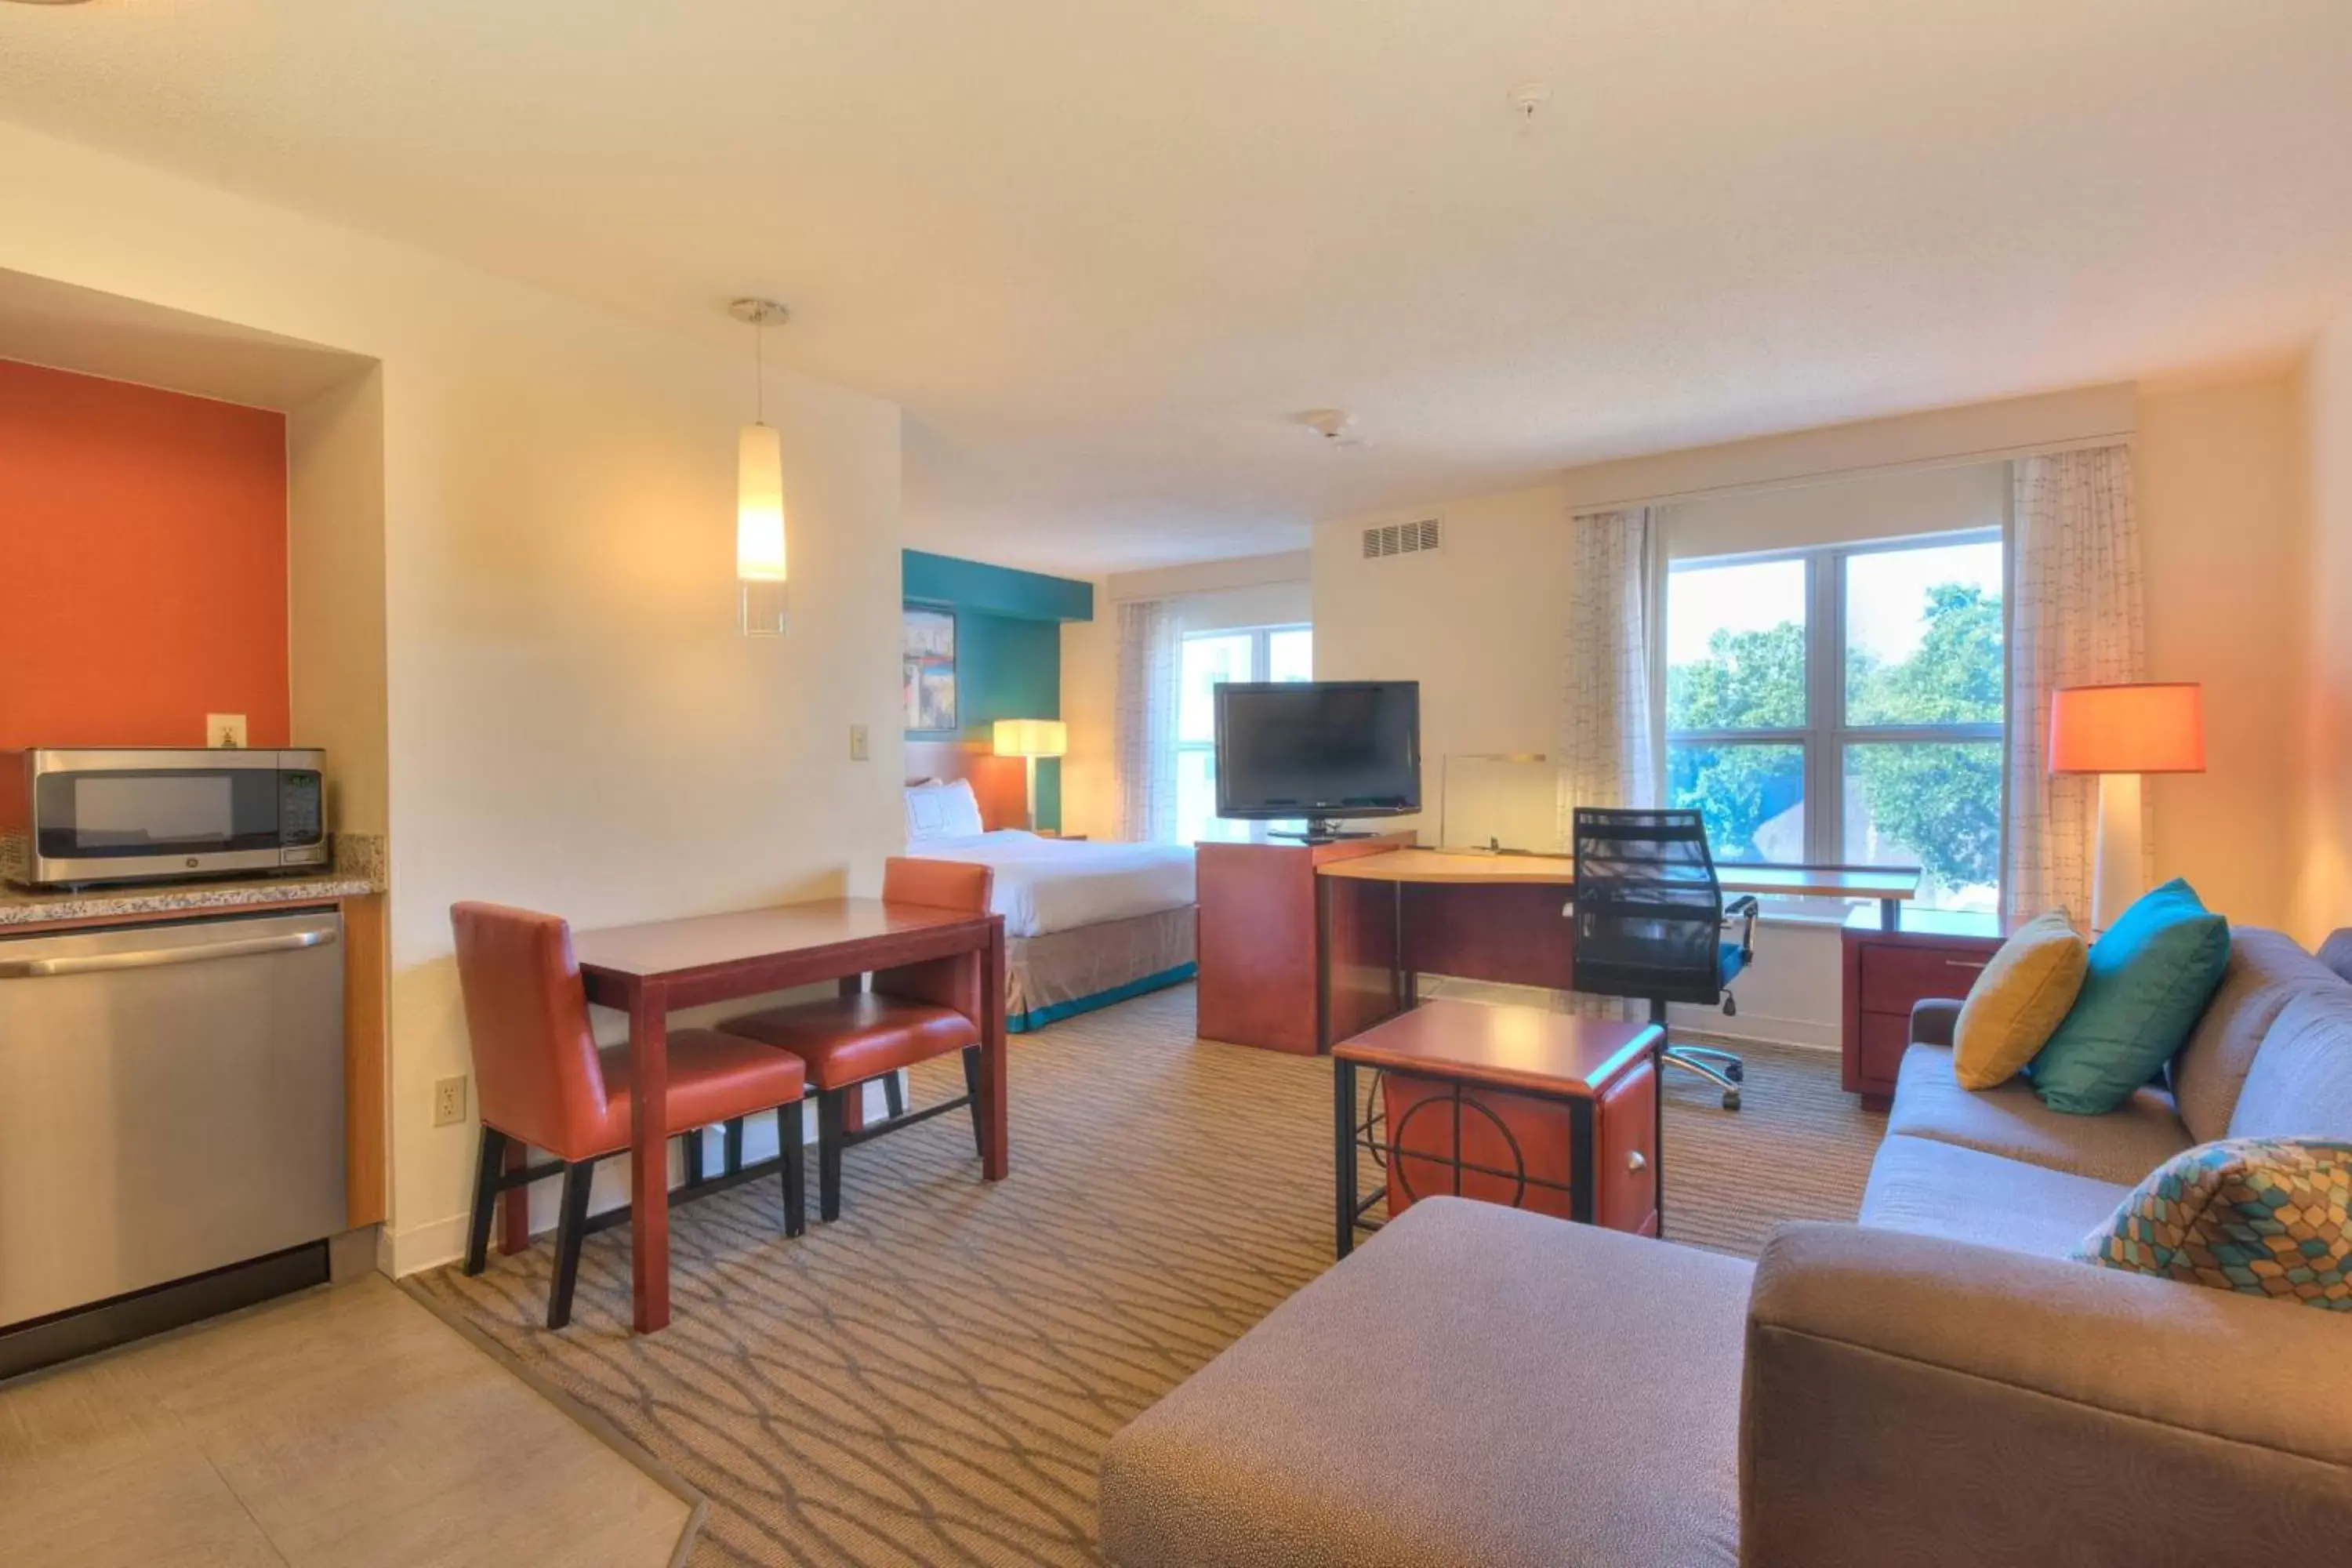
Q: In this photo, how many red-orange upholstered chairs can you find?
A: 2